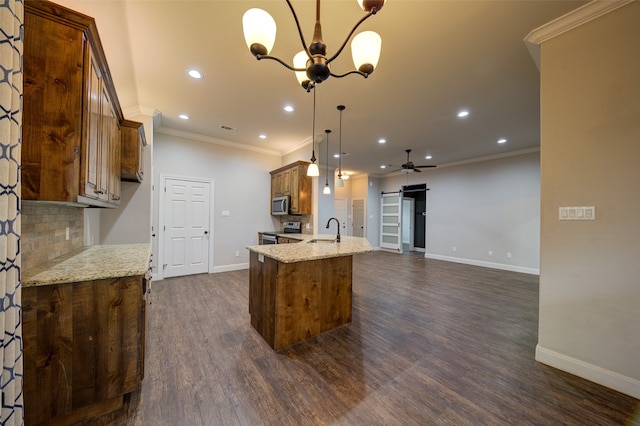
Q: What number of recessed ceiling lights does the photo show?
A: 10